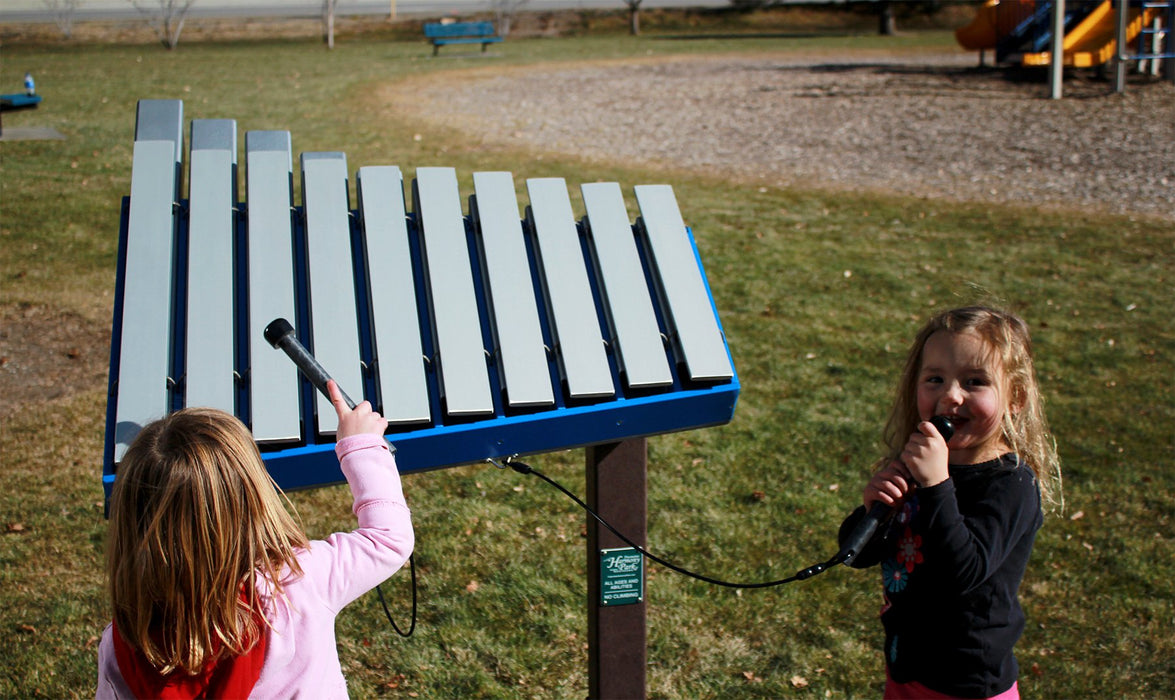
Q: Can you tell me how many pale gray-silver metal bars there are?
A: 10